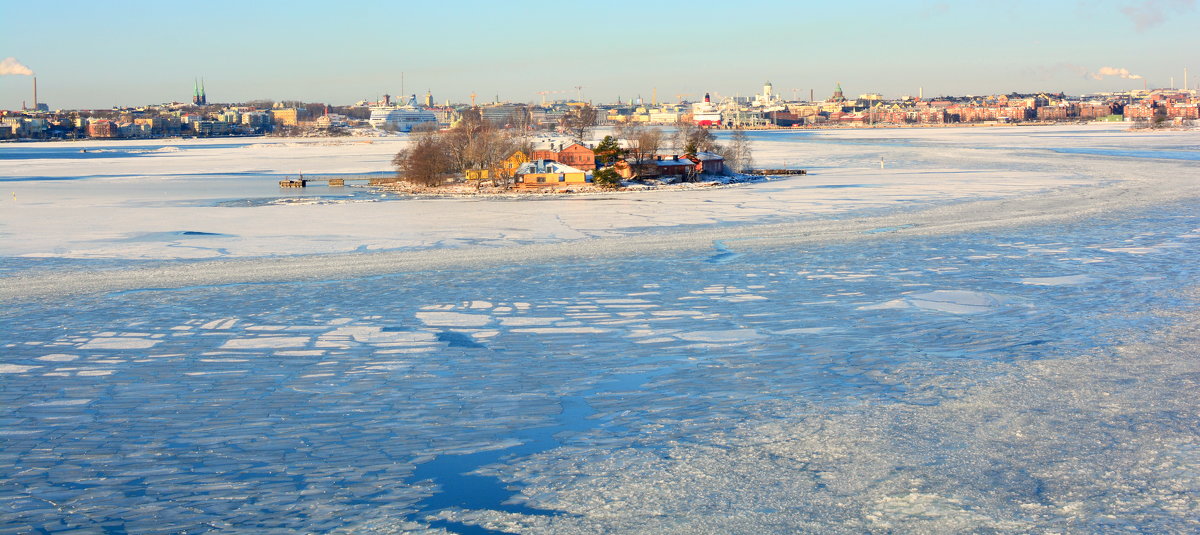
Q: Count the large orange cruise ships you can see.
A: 0